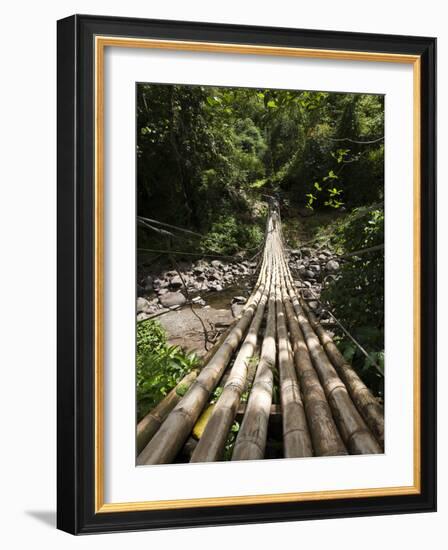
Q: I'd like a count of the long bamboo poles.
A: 8